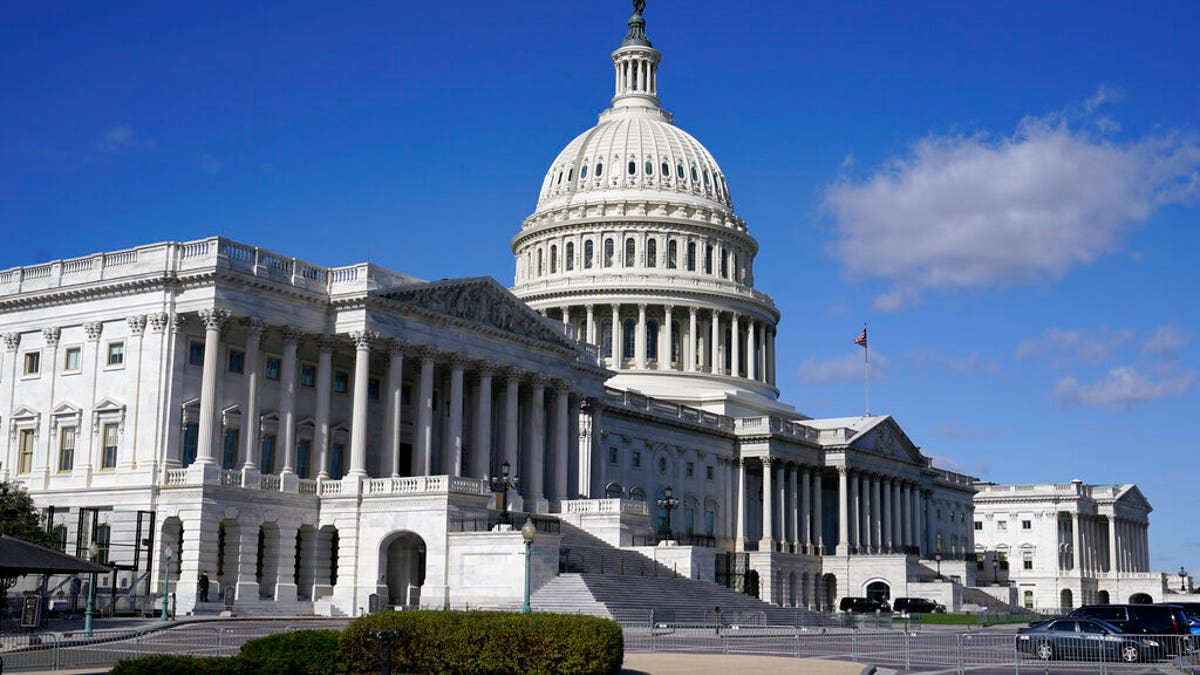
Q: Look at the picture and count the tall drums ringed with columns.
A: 1